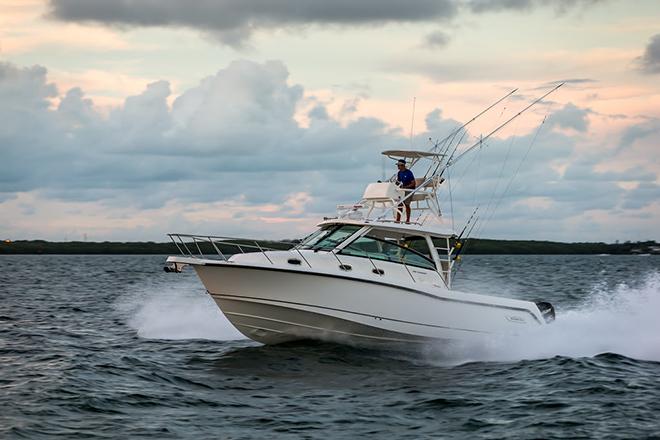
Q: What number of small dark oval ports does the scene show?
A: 3